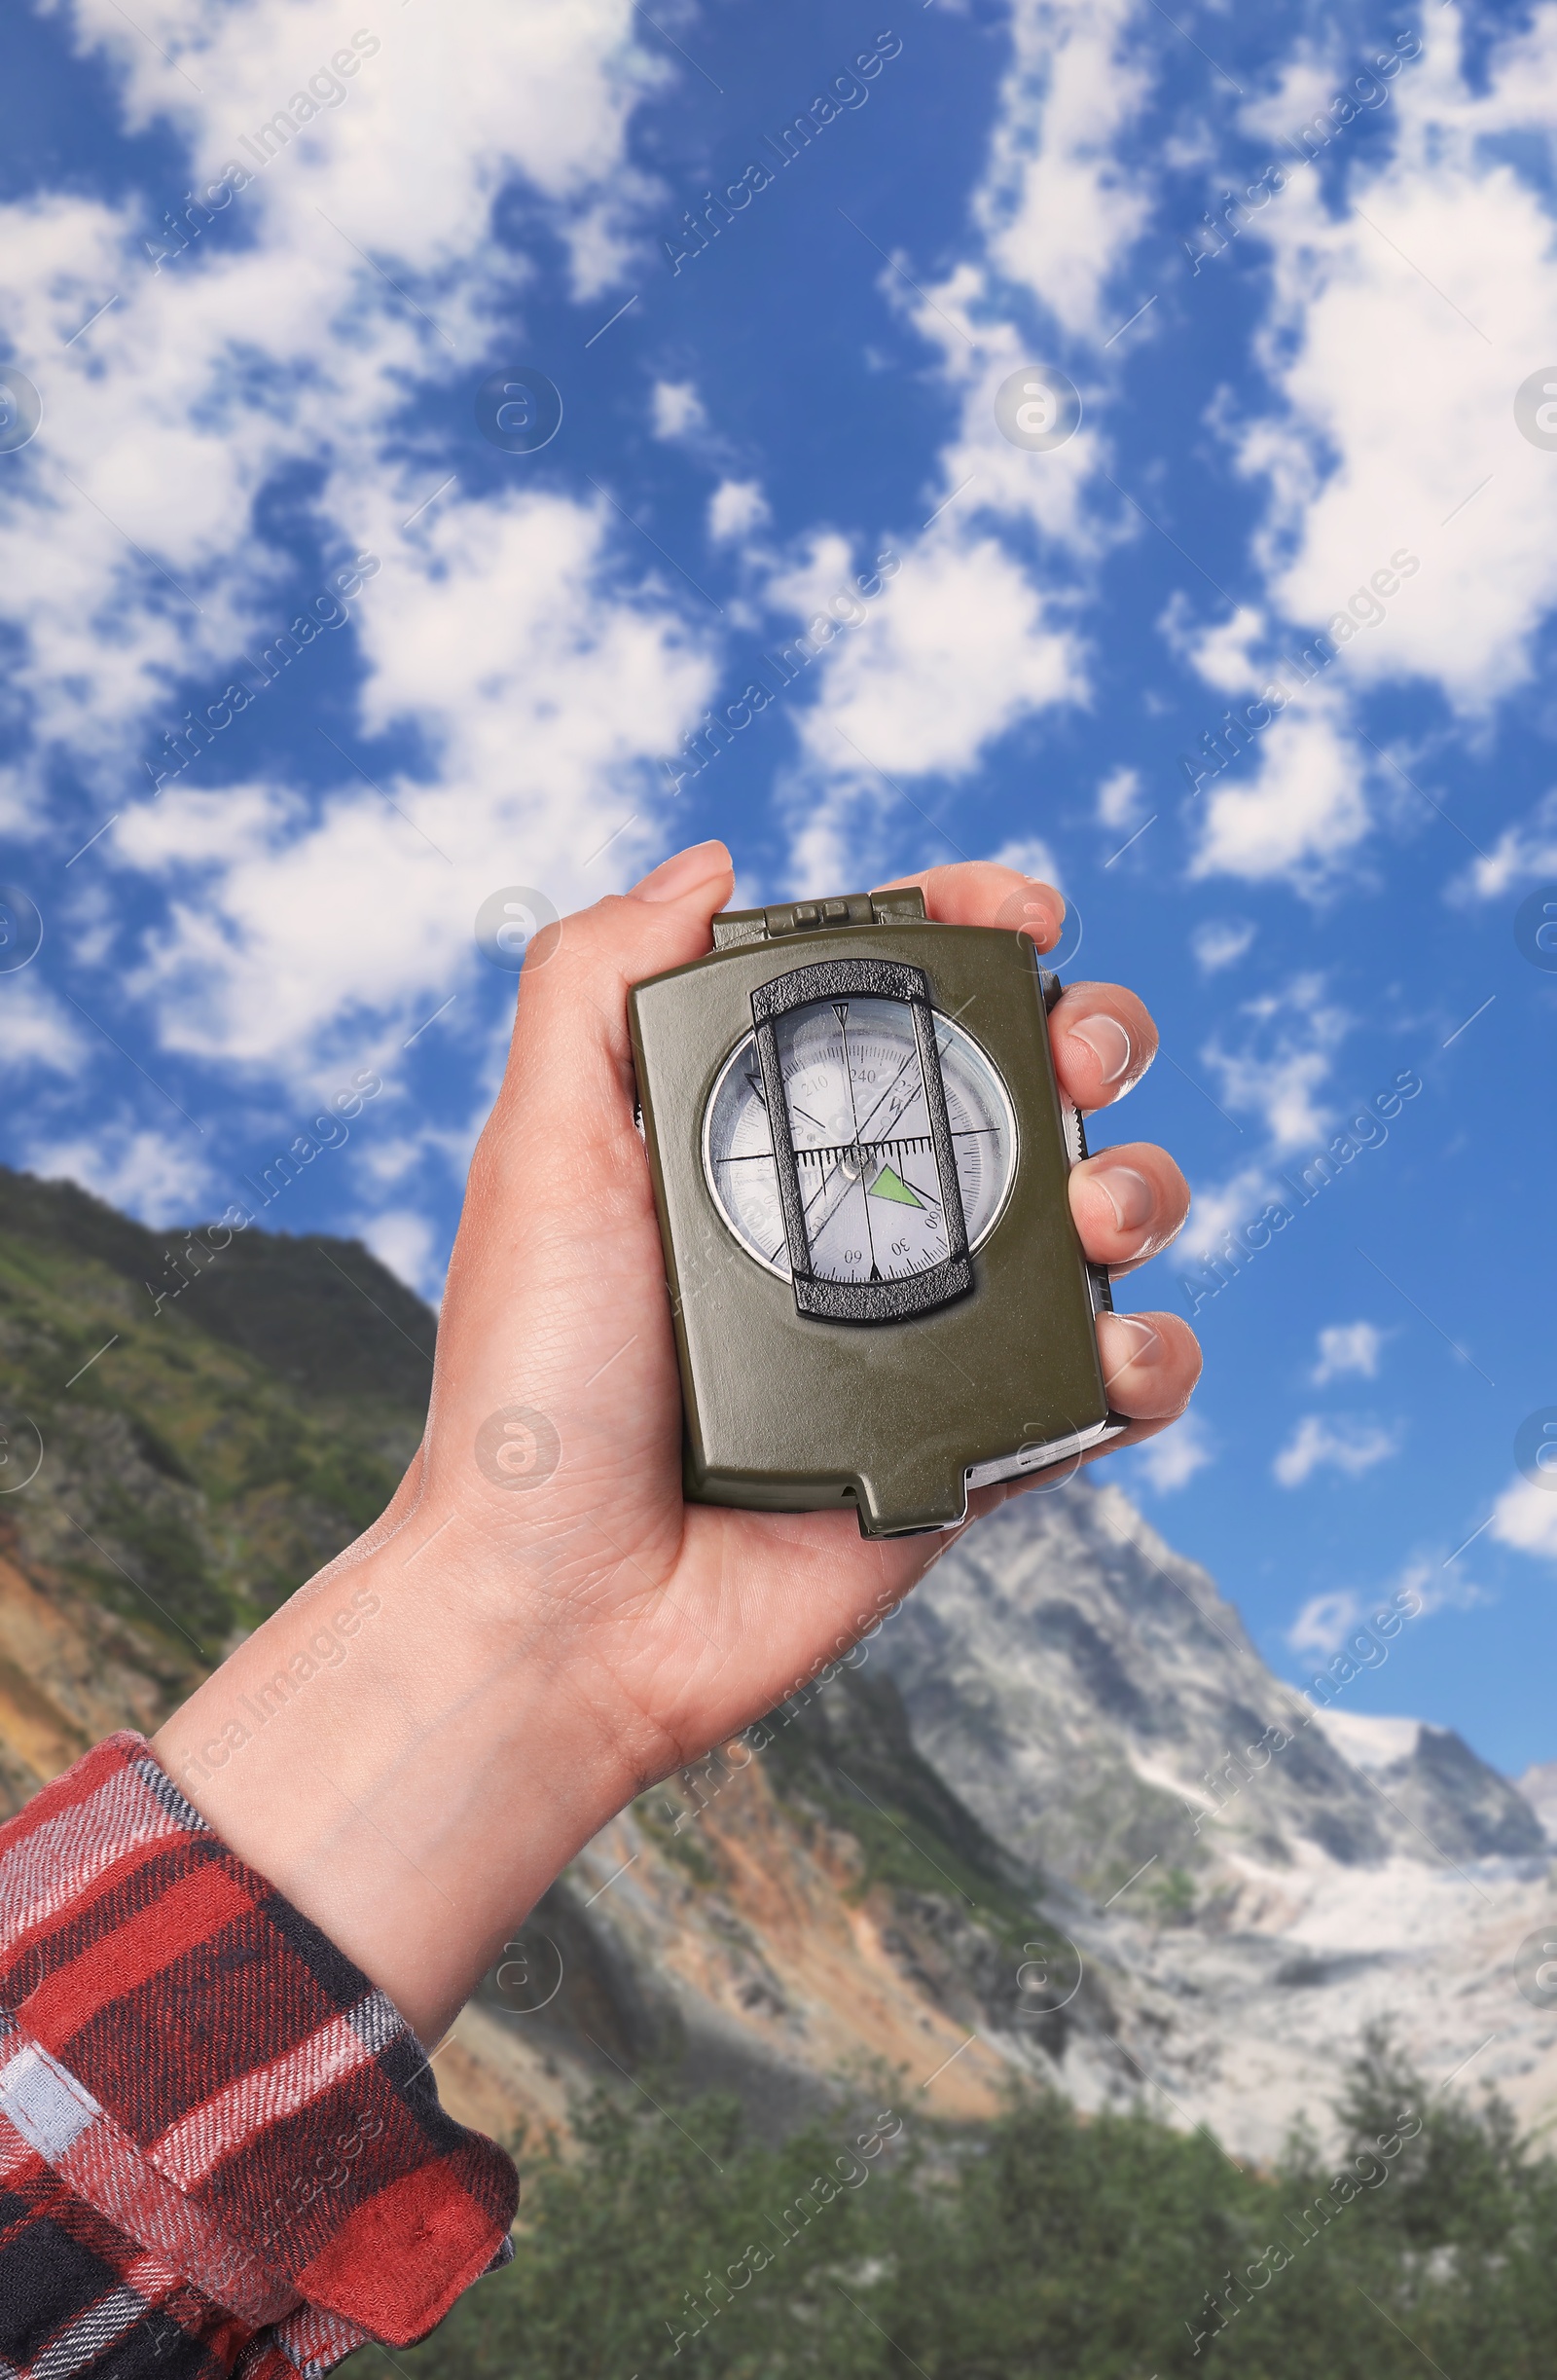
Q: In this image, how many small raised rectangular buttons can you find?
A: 2